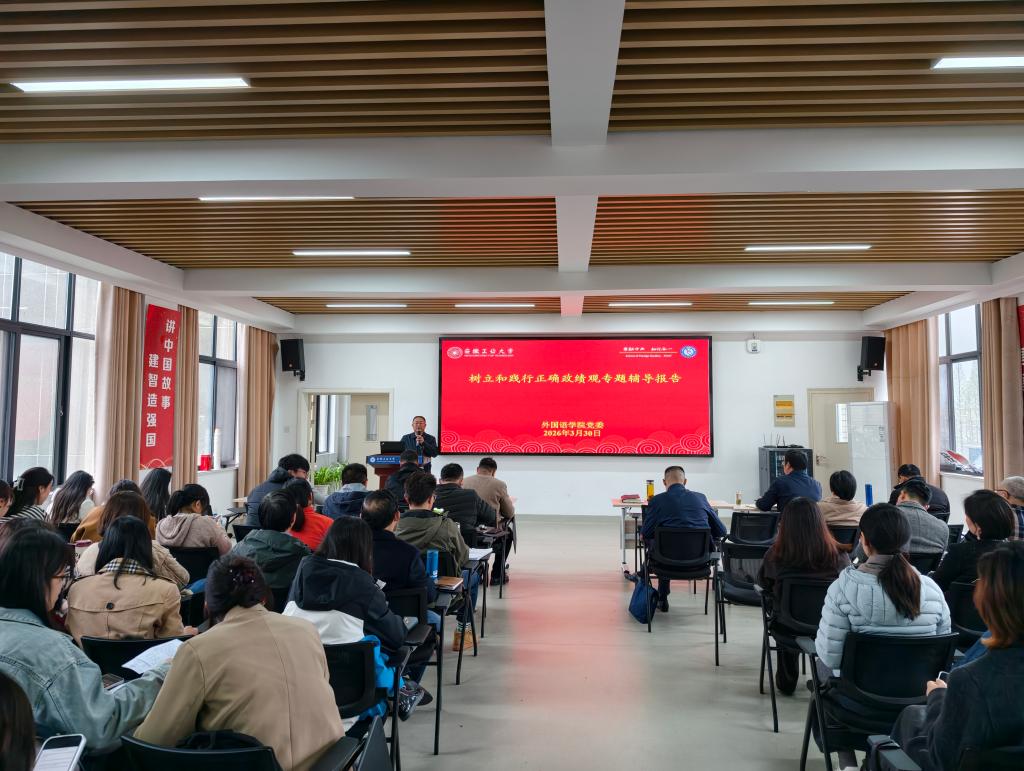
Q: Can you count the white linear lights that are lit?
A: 9